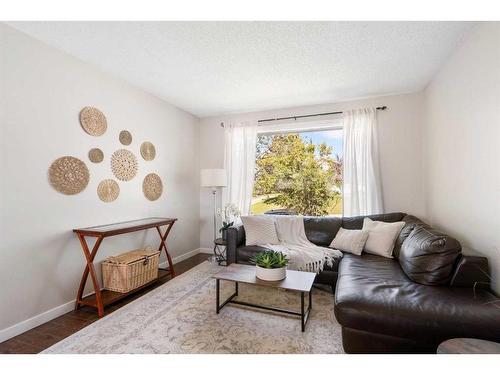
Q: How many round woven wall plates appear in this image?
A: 8